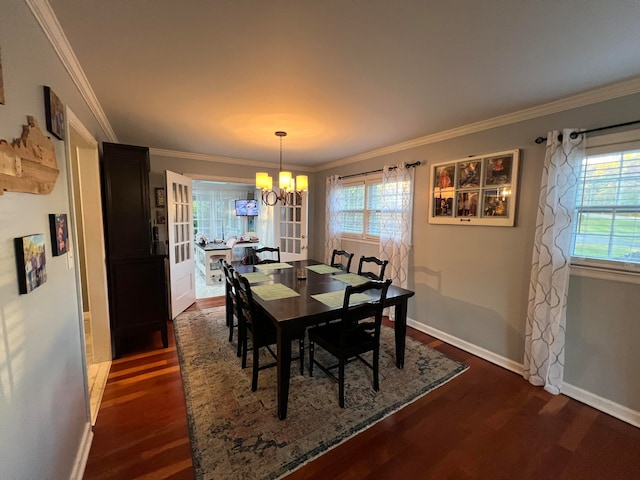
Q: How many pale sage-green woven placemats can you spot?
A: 6